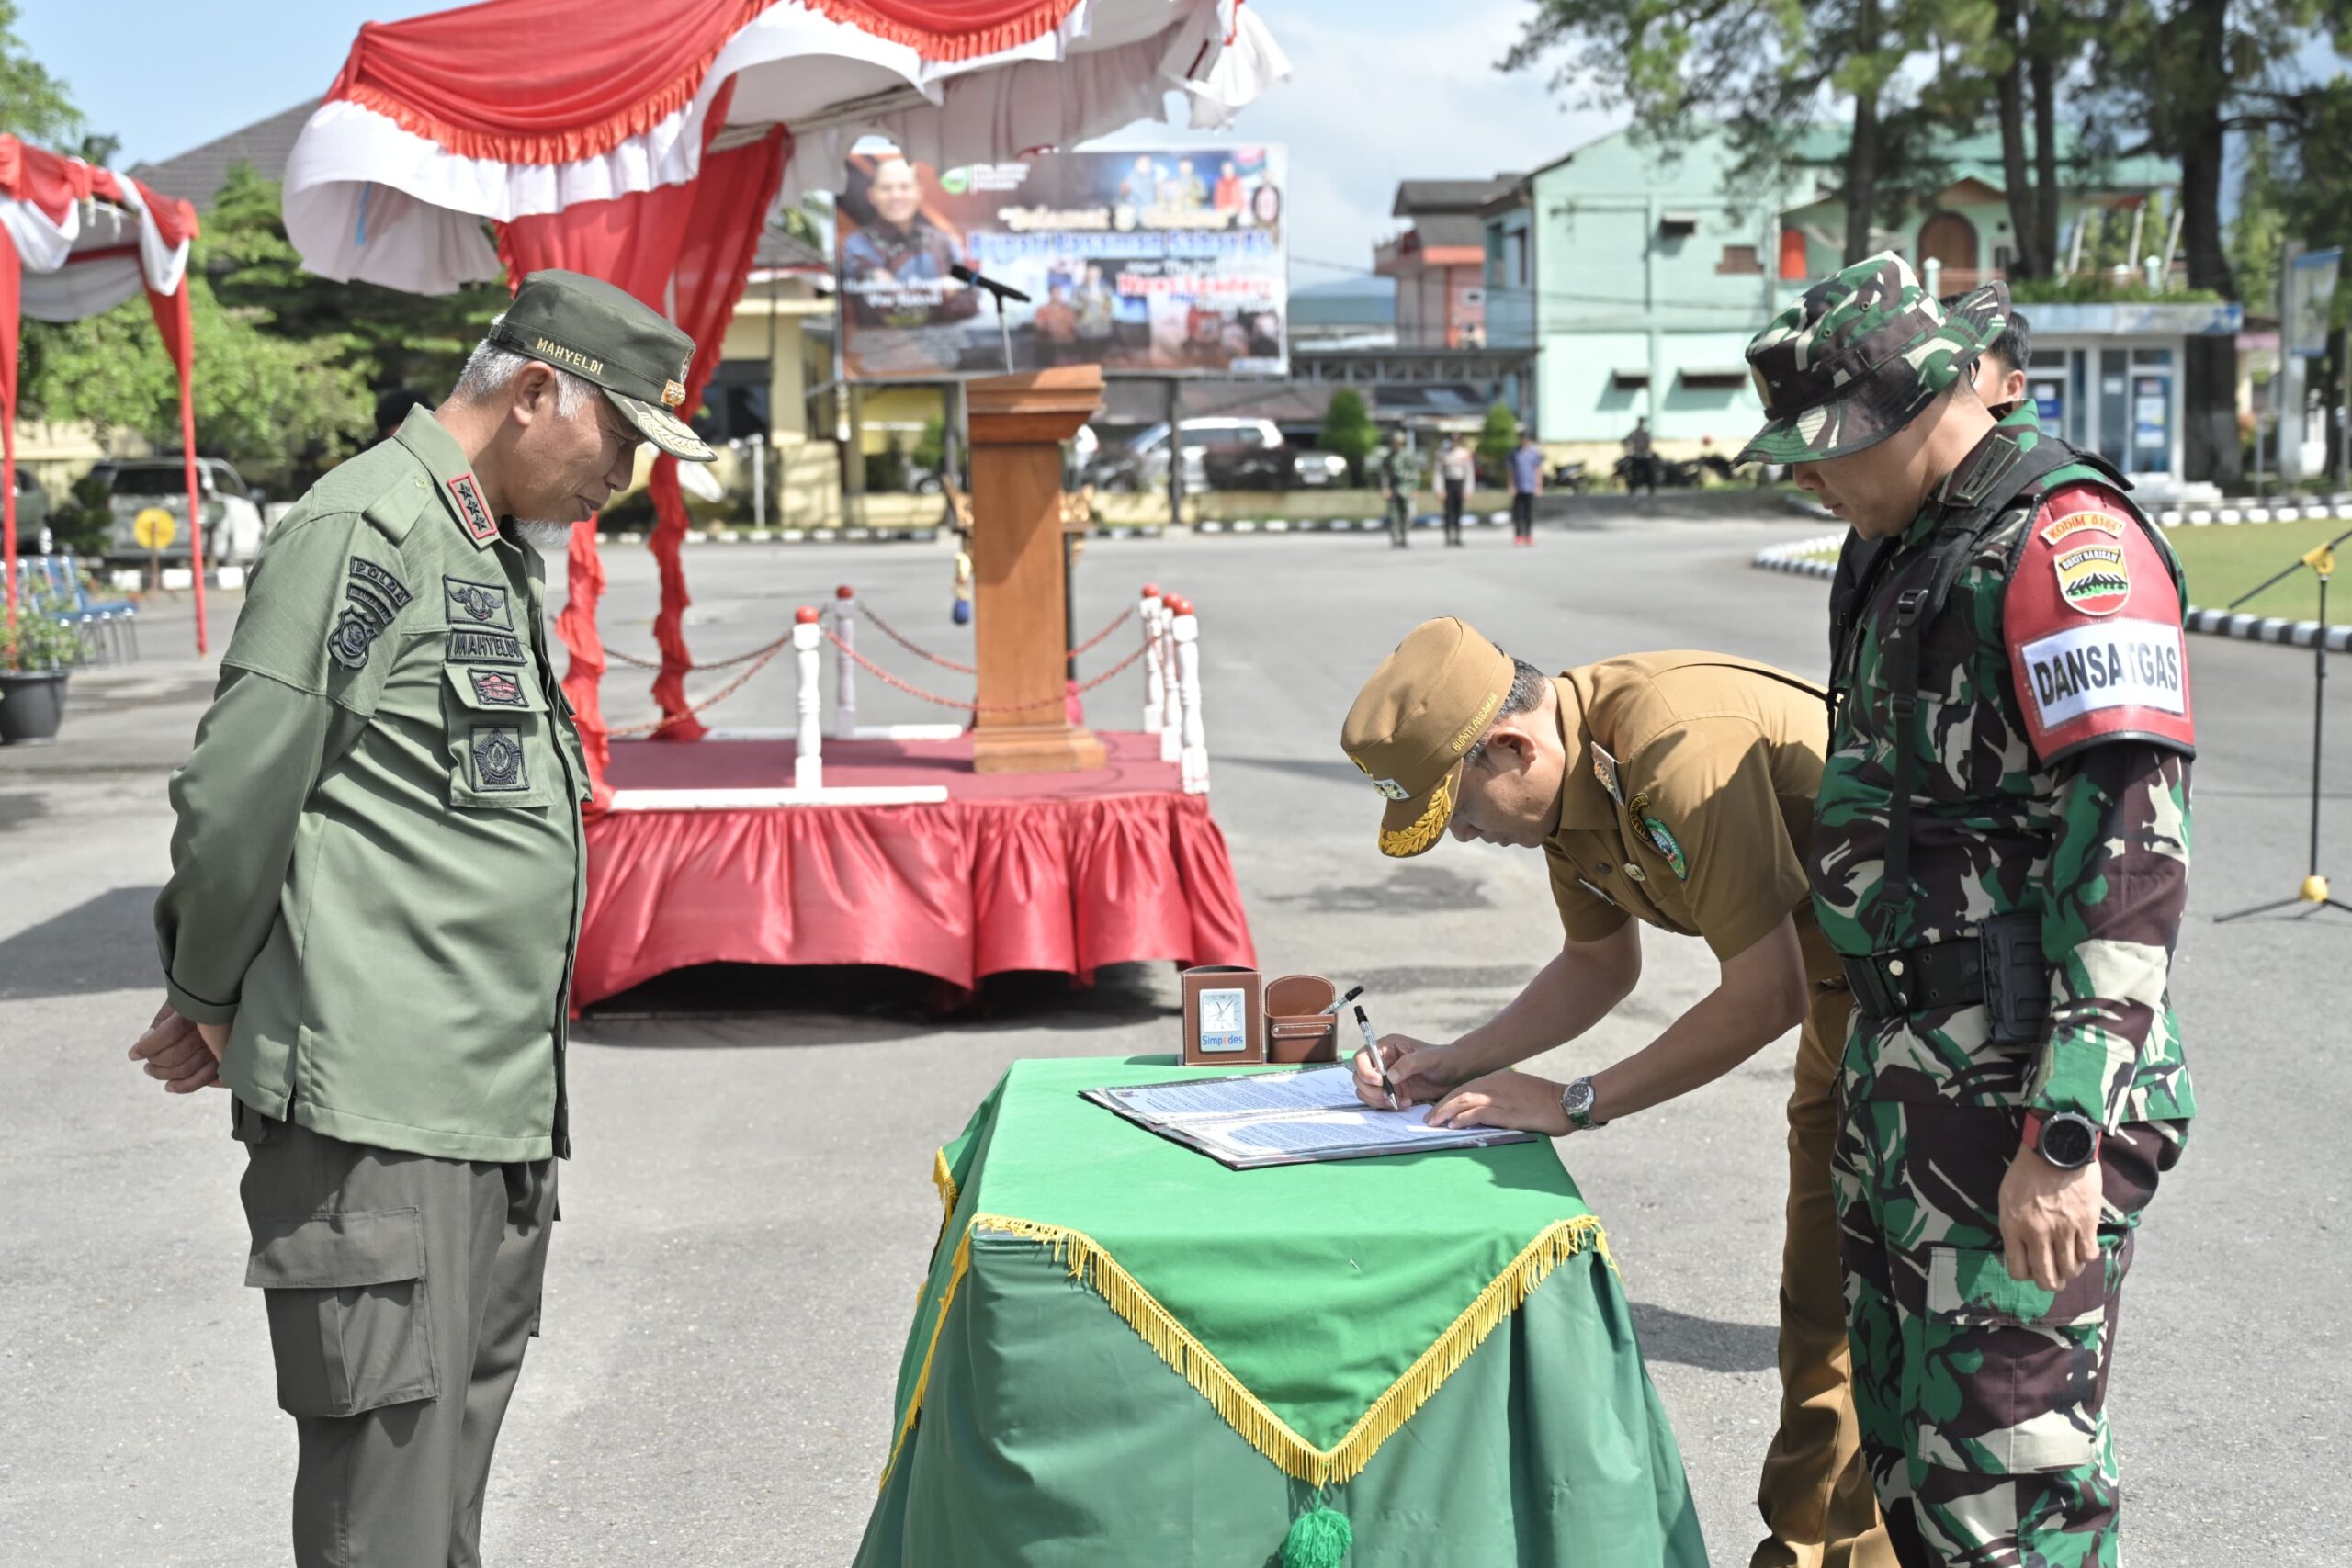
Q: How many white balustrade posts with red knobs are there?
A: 5